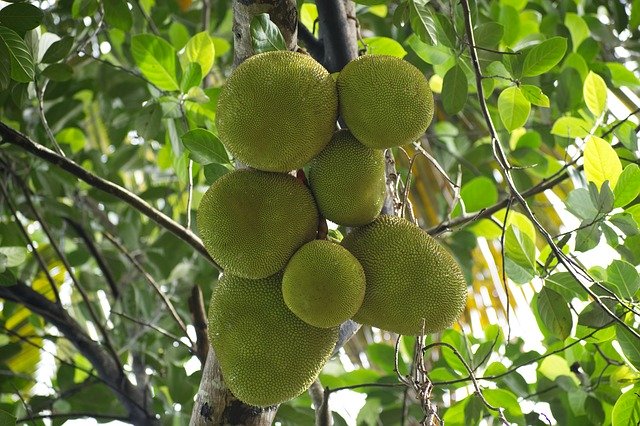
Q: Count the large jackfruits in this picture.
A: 7